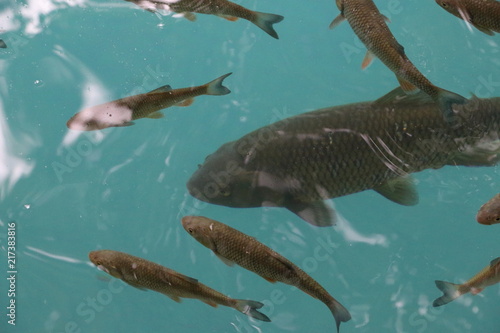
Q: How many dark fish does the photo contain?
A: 1